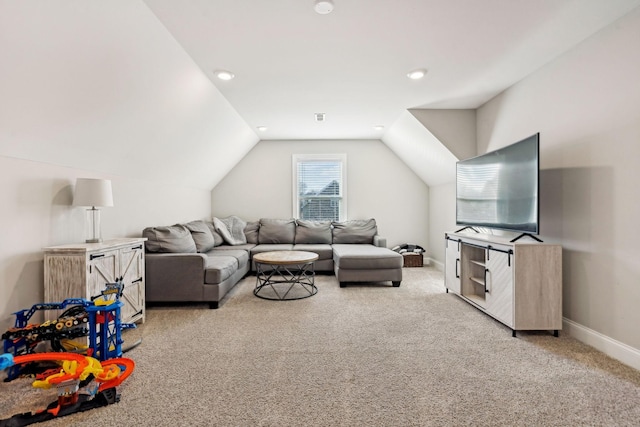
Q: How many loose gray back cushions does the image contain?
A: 7